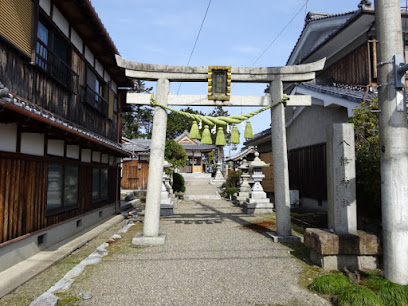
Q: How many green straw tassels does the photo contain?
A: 5